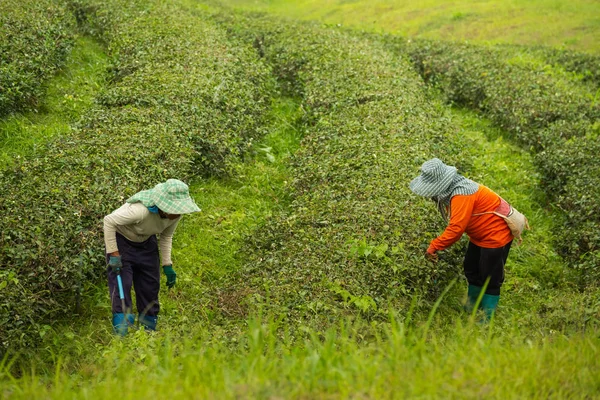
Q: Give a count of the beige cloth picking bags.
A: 1